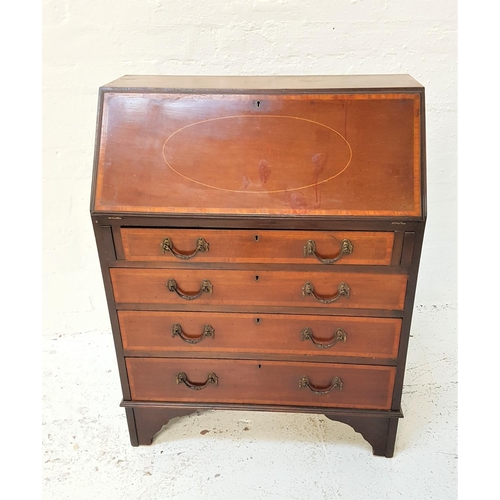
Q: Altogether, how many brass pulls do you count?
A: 8